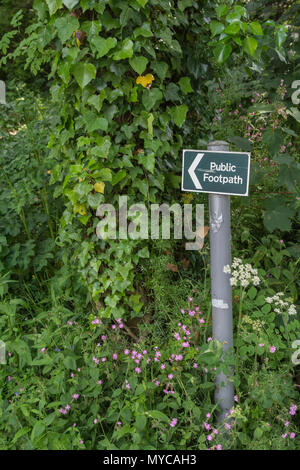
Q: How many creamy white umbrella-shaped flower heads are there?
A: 2